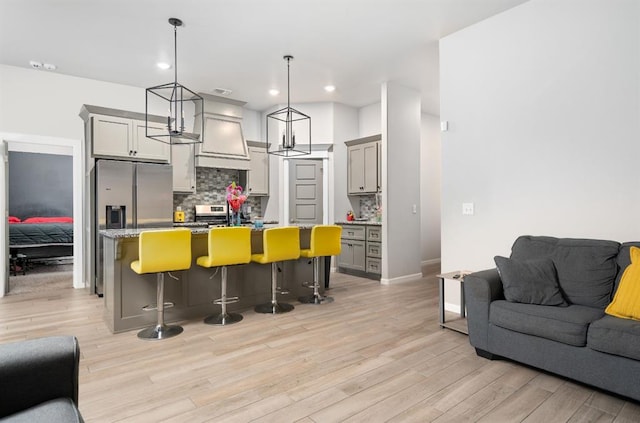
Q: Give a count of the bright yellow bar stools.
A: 4